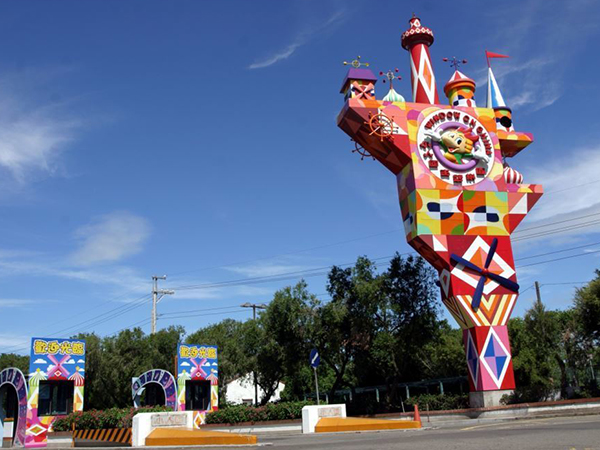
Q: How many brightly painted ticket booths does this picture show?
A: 2